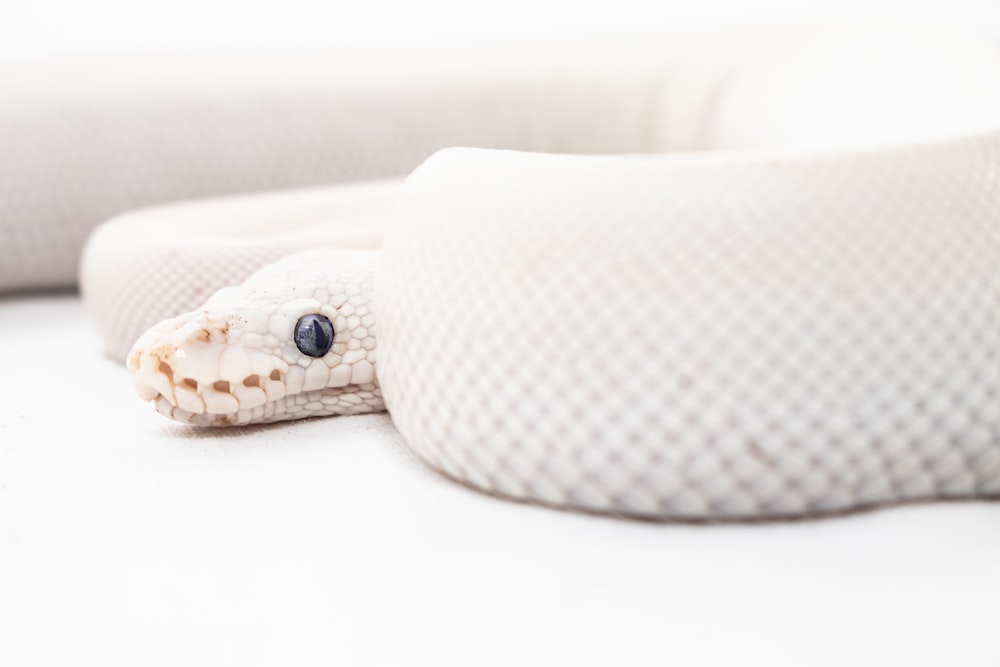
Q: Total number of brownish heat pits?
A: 5